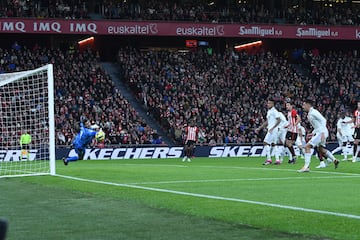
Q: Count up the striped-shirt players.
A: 3